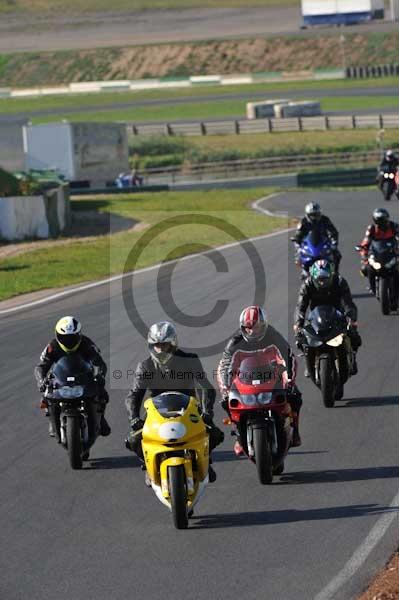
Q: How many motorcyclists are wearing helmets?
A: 7